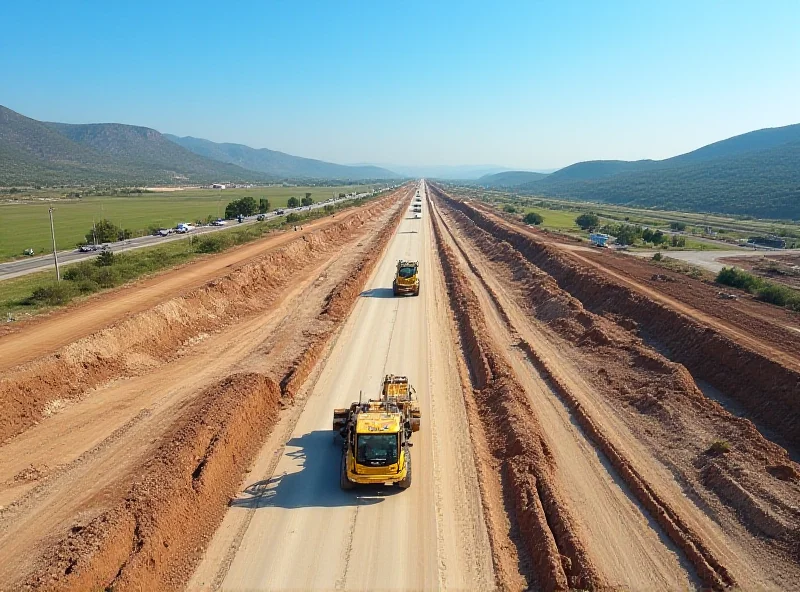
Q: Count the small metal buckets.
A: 0